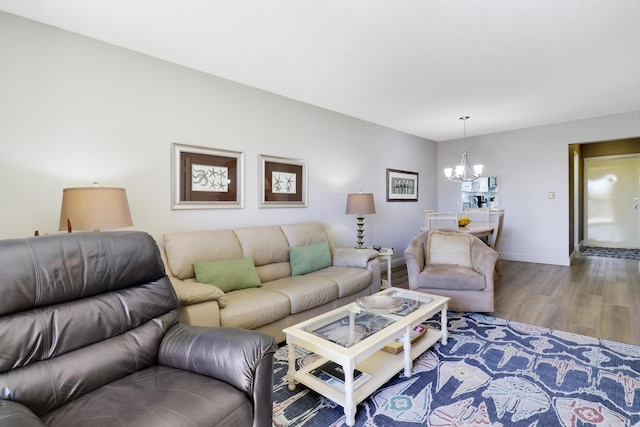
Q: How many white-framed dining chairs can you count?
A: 4